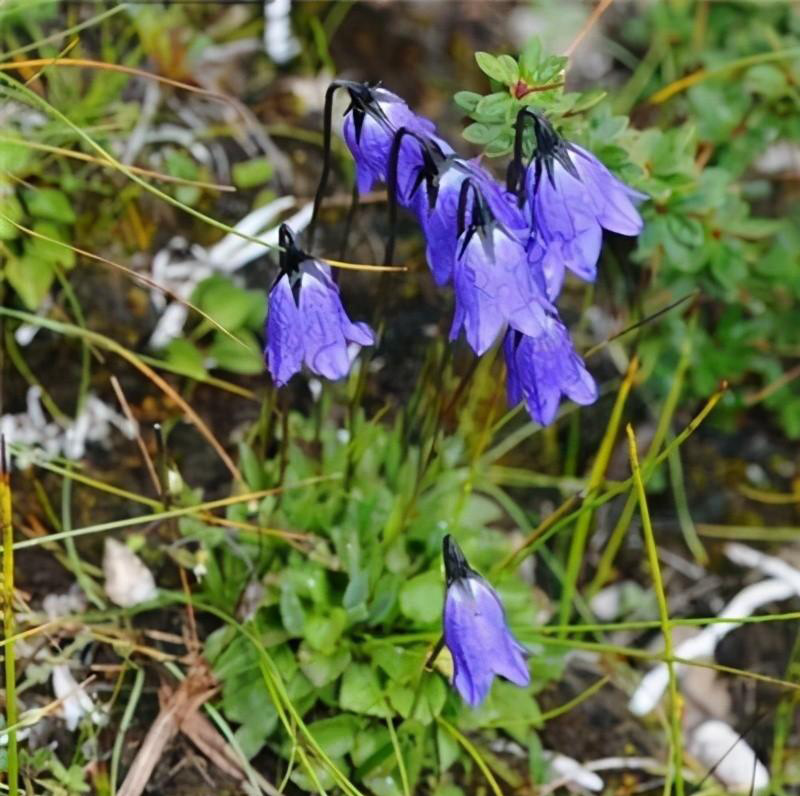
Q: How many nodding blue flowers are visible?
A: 7